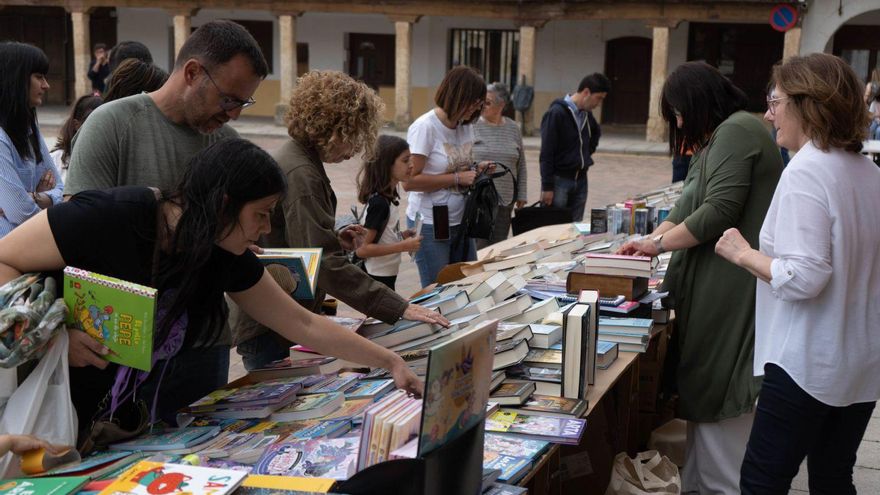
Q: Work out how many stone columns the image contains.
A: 7